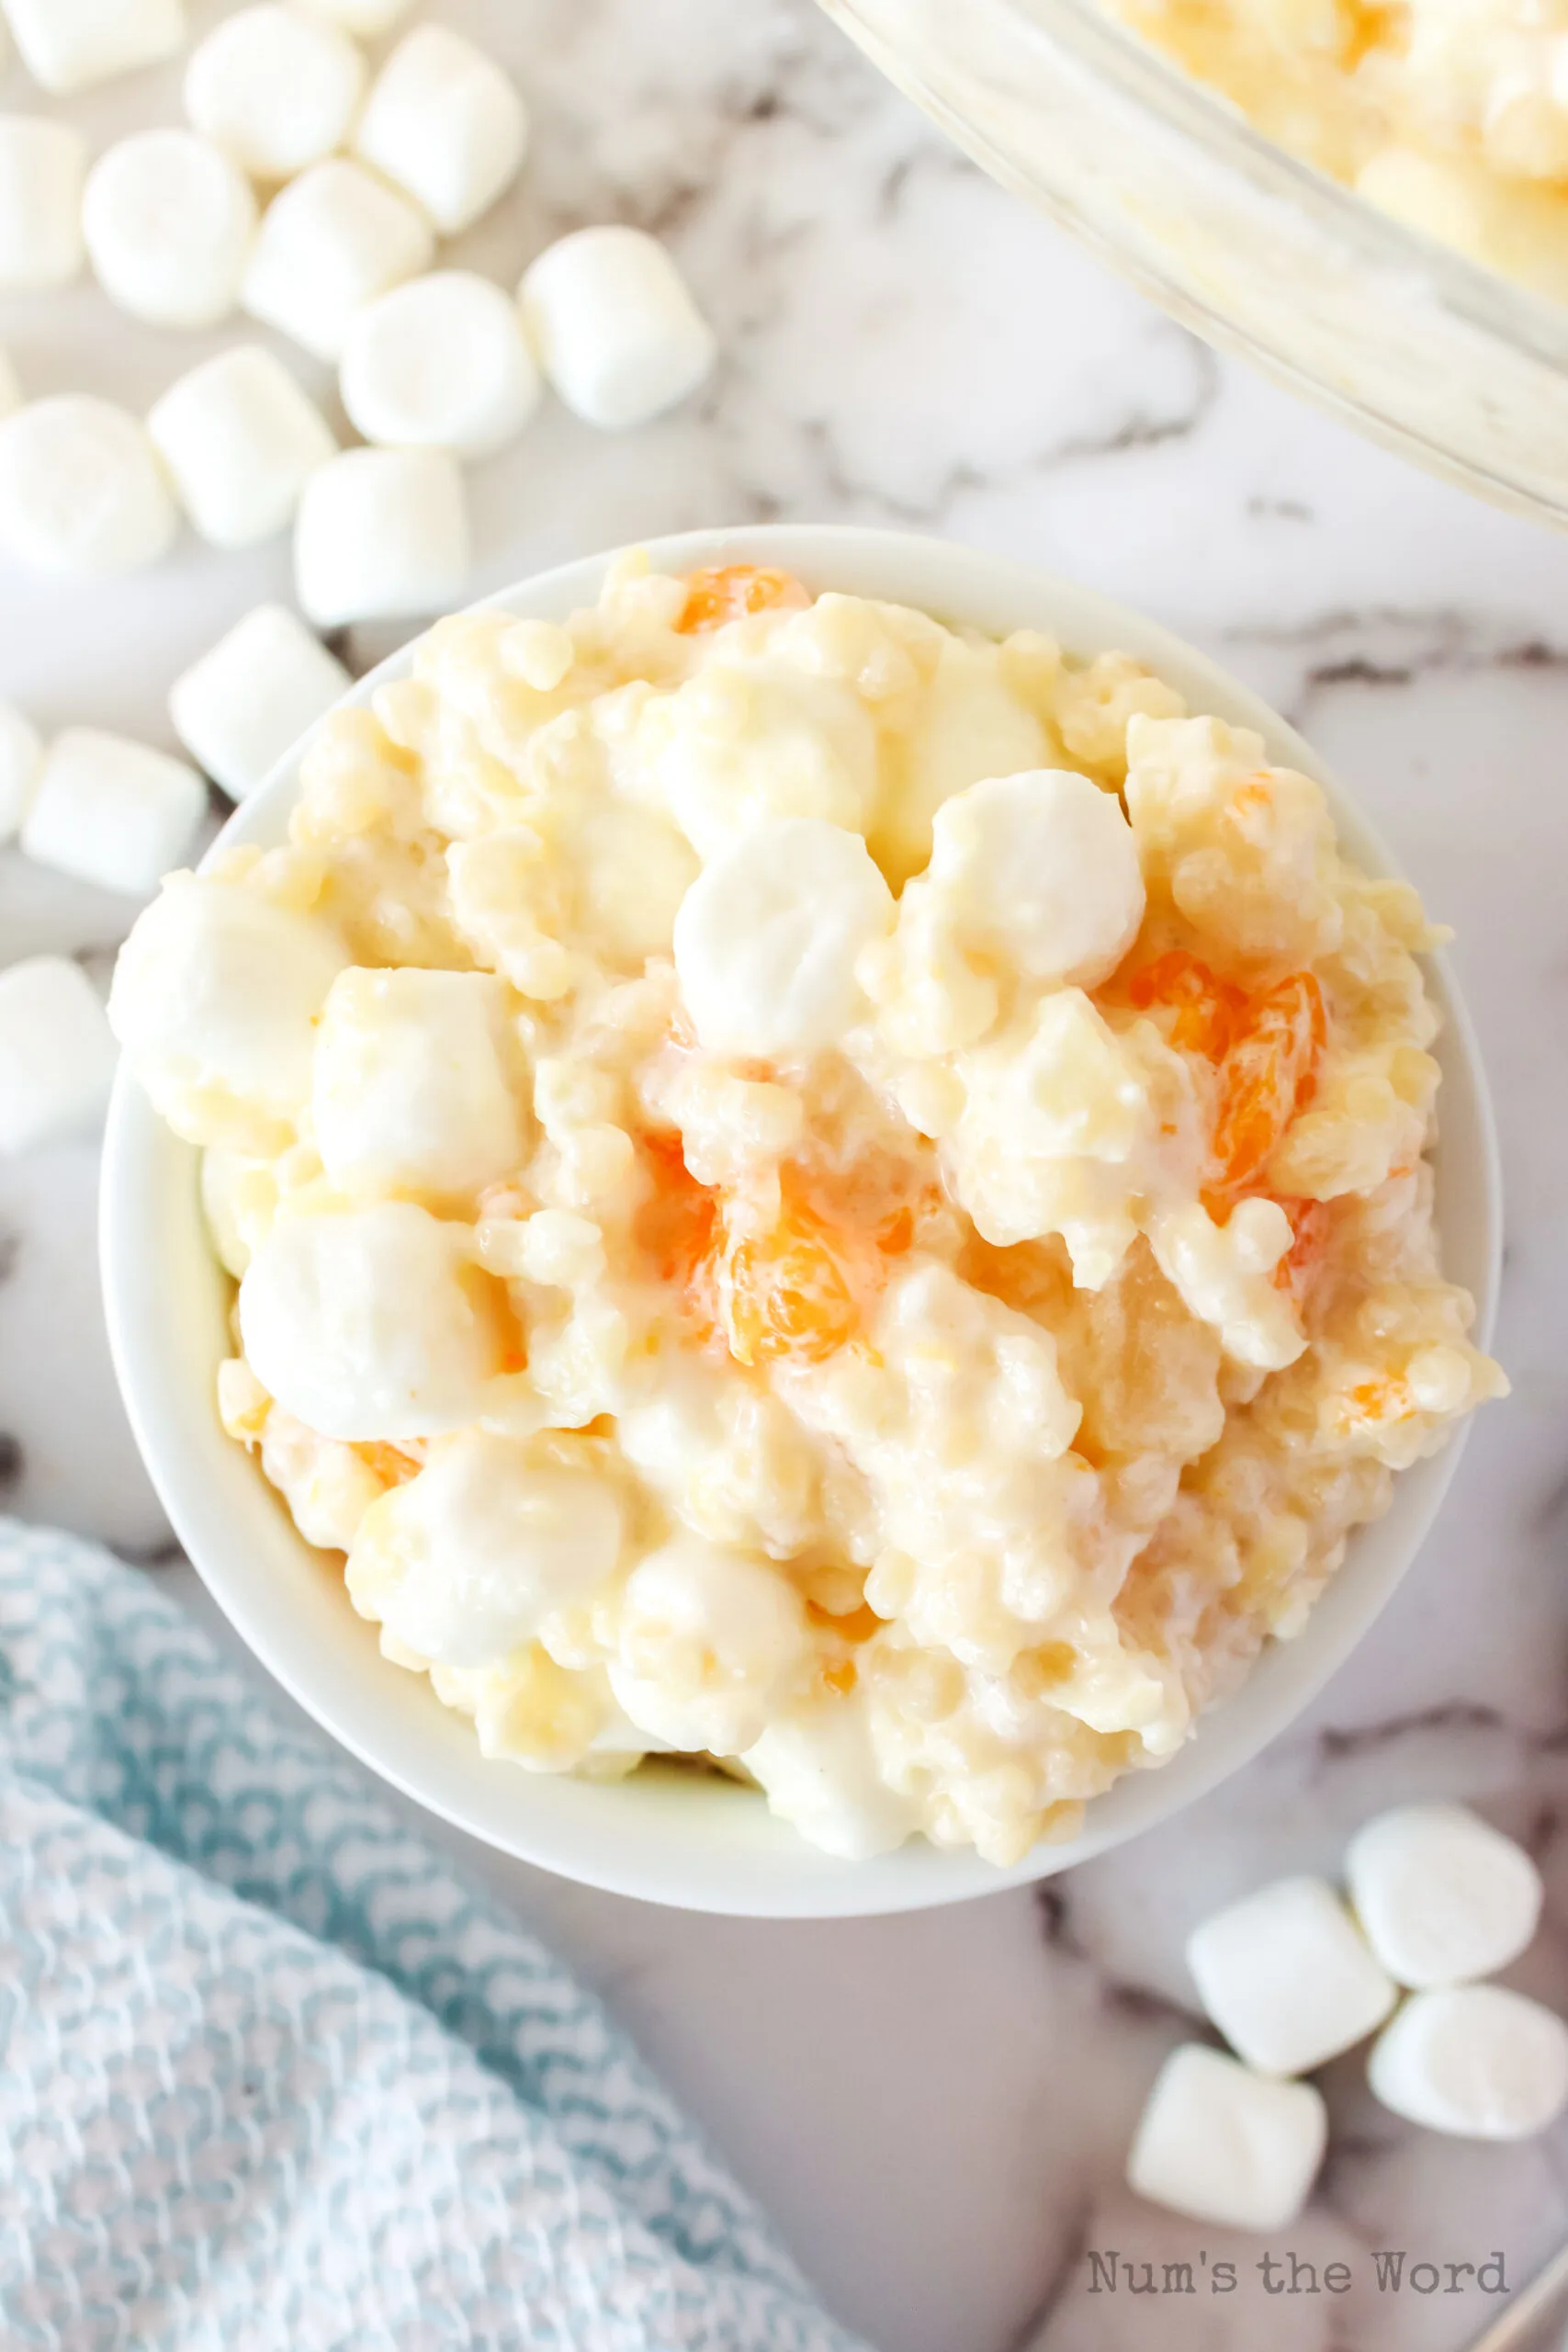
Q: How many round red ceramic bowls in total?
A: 0